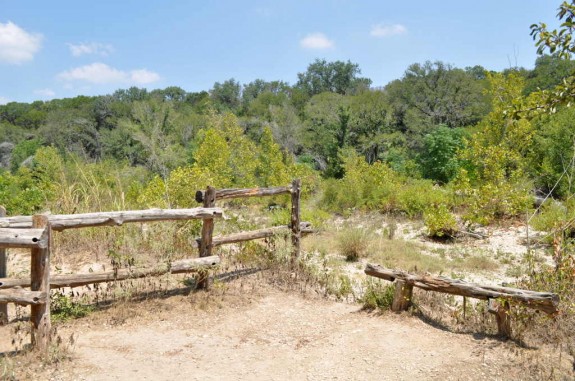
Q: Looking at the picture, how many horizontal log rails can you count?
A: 7